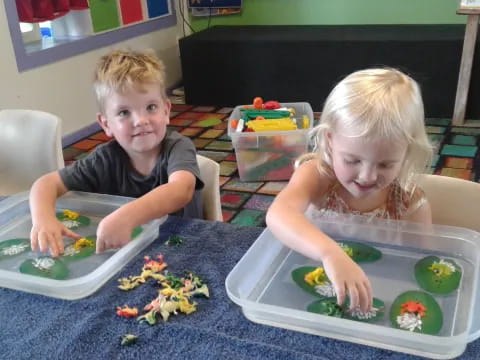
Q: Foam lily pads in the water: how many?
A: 10